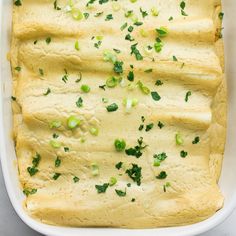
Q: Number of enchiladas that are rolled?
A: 5